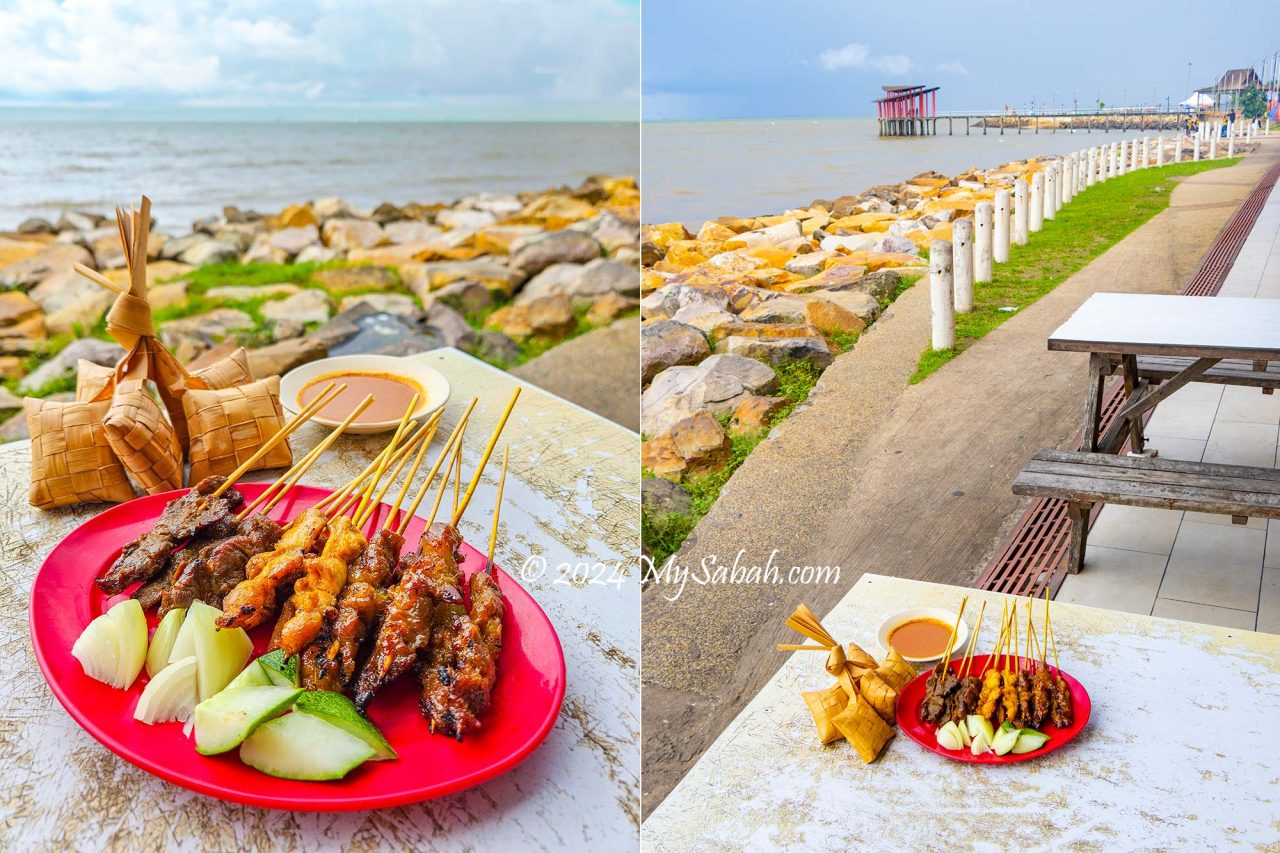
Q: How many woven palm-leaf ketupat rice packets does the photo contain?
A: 10